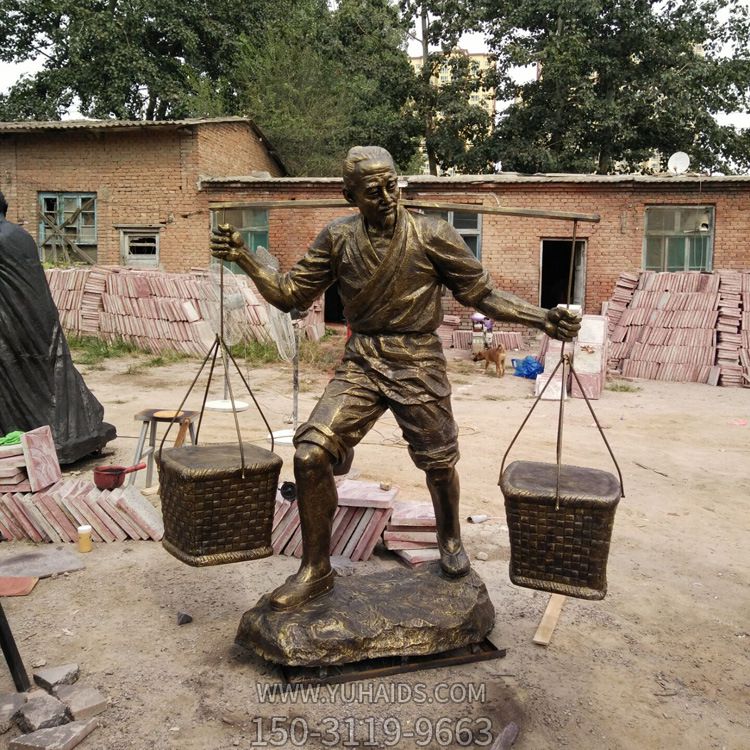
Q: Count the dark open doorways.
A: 2